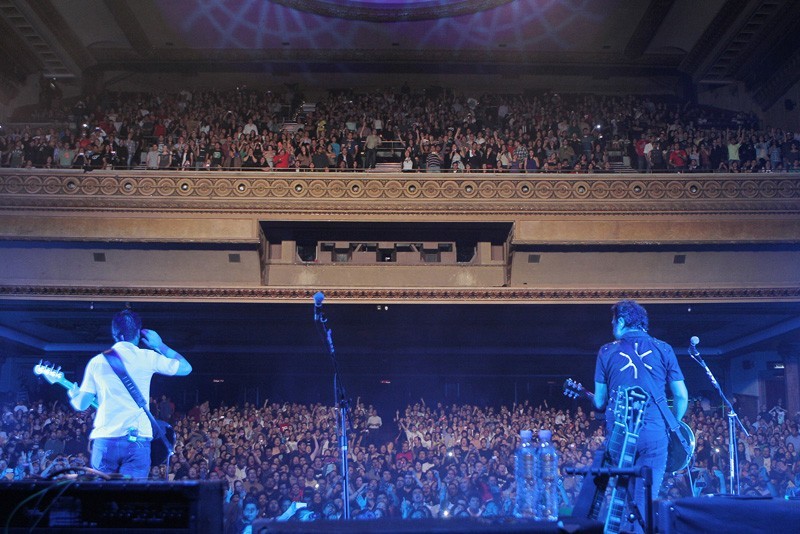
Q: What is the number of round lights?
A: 12